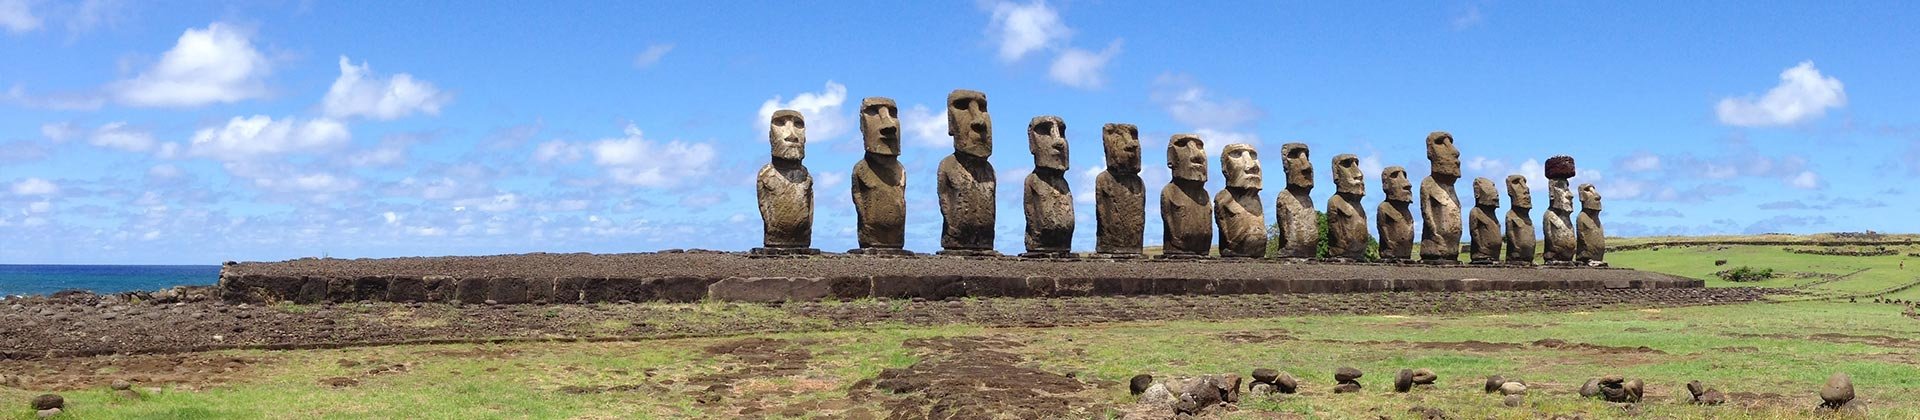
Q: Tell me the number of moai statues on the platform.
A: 15